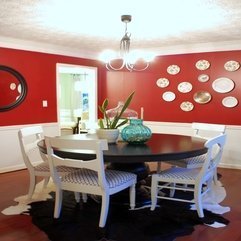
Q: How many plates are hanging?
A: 11